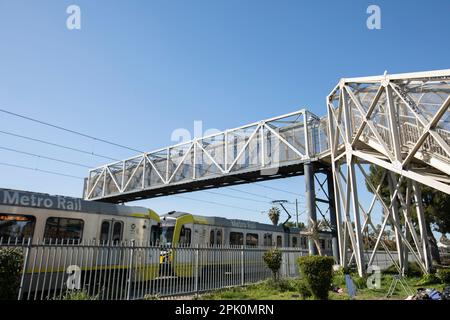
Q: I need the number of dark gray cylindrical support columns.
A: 2